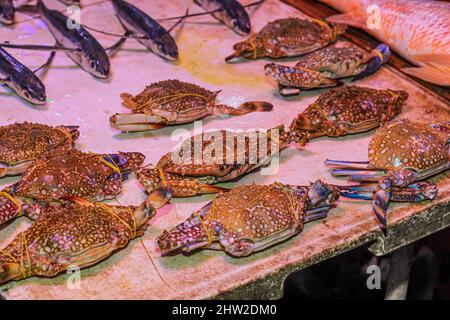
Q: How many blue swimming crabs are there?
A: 10